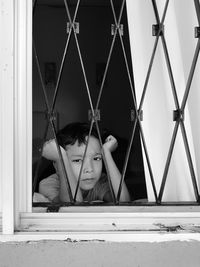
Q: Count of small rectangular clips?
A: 8